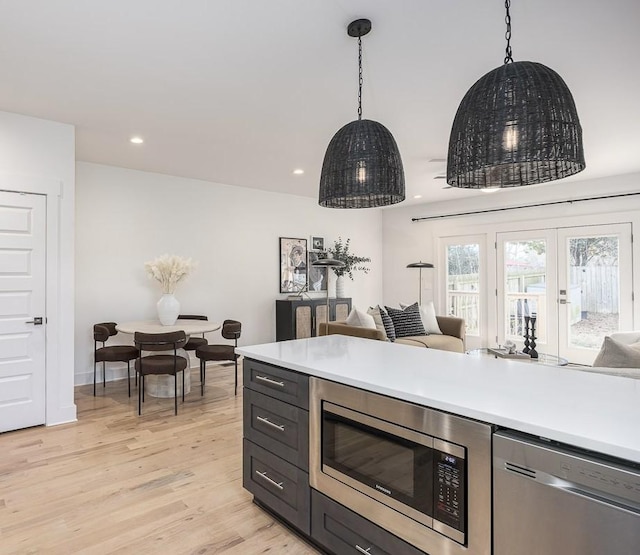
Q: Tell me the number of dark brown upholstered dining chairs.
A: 4